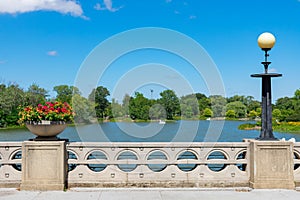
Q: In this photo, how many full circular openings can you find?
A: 5